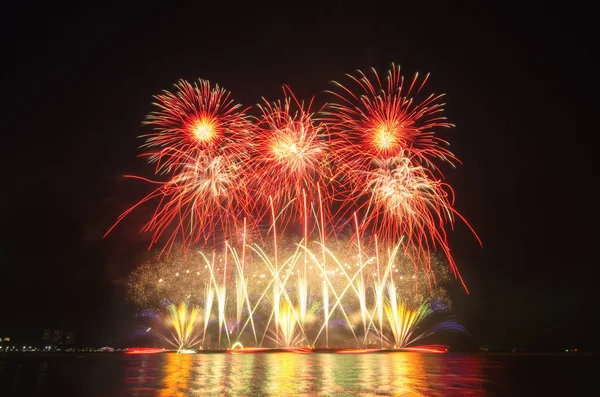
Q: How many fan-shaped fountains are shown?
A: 3